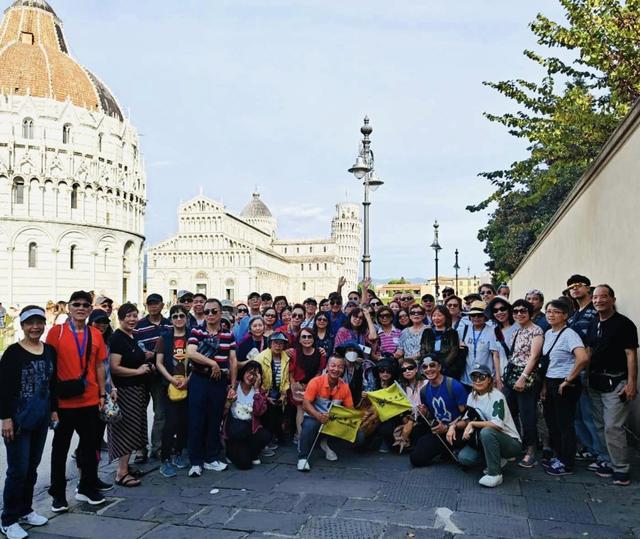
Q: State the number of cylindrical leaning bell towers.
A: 1